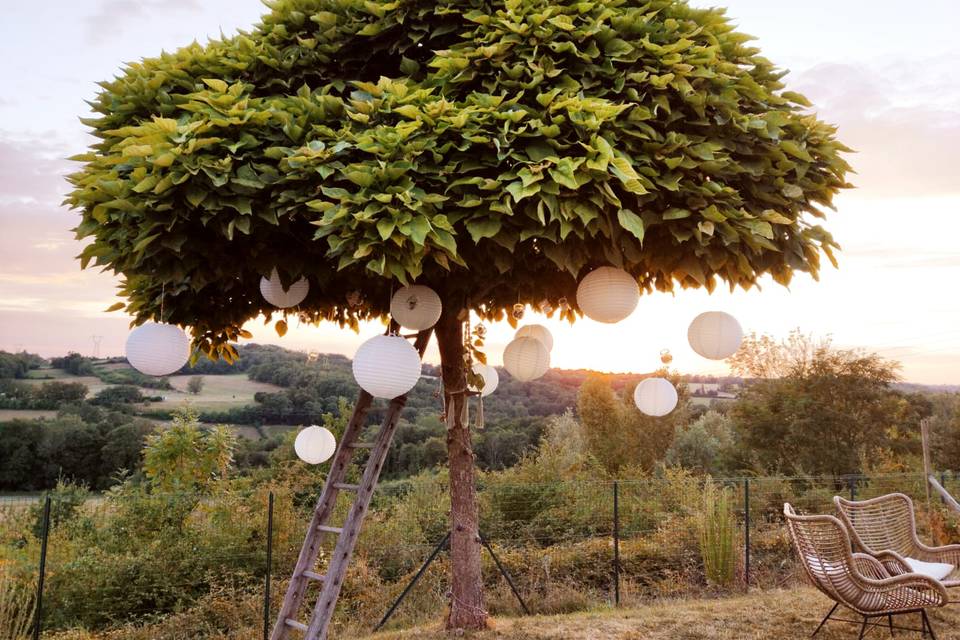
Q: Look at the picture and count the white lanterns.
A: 11